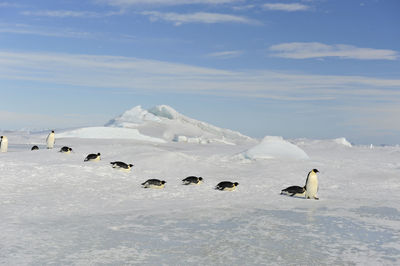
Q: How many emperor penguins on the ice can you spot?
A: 11